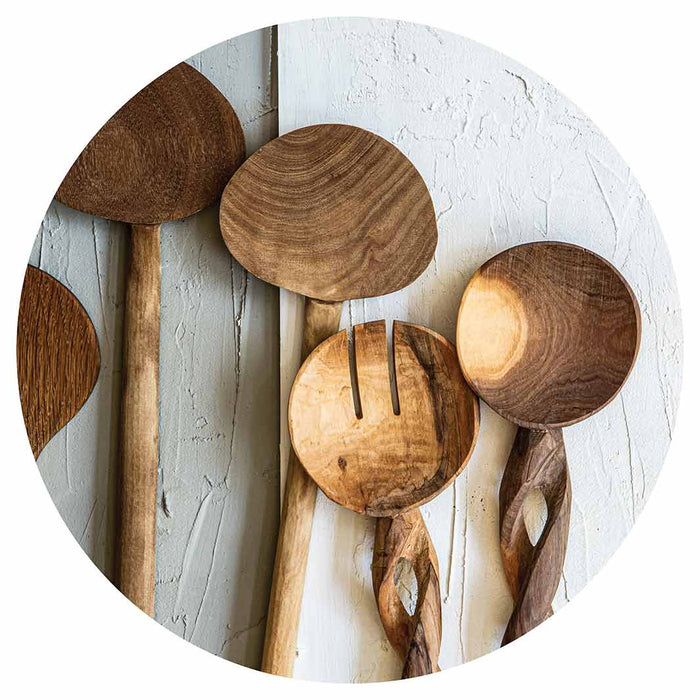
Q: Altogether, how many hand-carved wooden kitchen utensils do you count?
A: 5